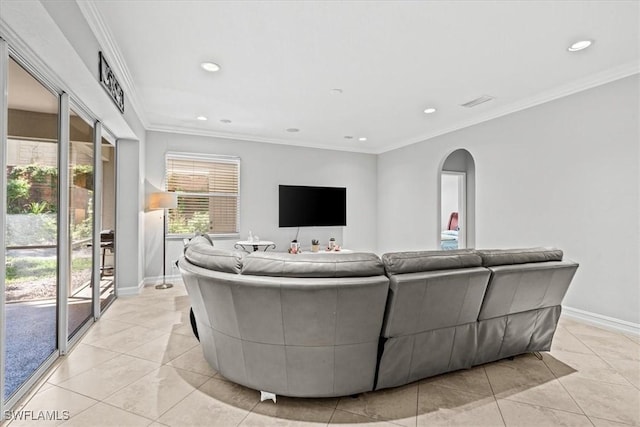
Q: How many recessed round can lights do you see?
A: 5